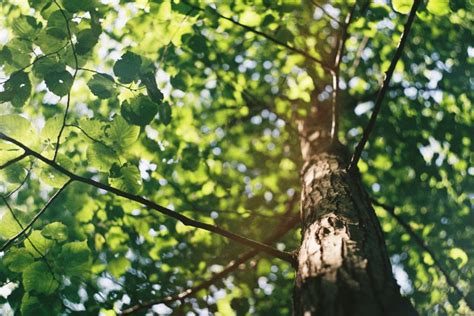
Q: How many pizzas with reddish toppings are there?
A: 0